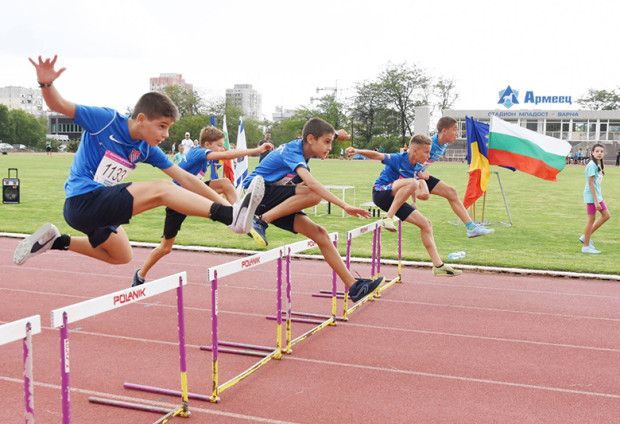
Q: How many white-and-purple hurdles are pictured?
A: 6